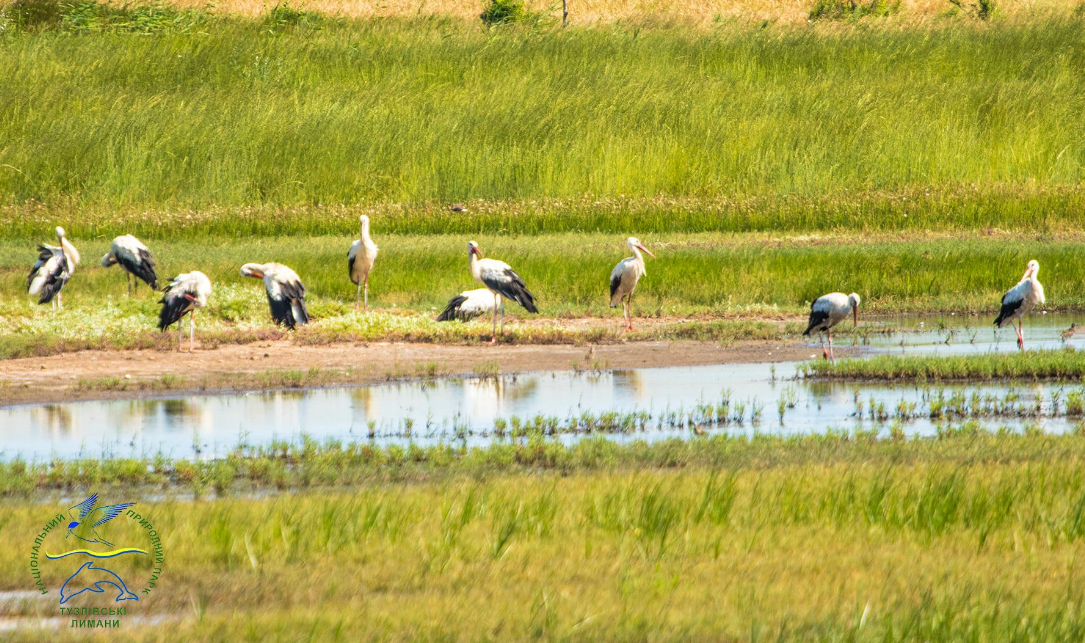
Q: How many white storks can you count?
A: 10